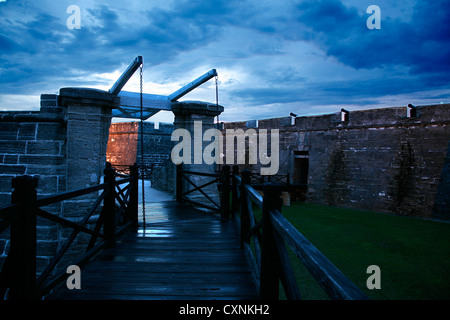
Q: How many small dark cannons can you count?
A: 3